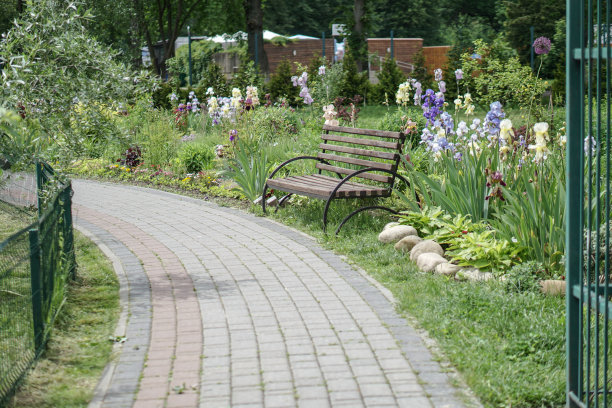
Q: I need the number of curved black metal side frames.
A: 2